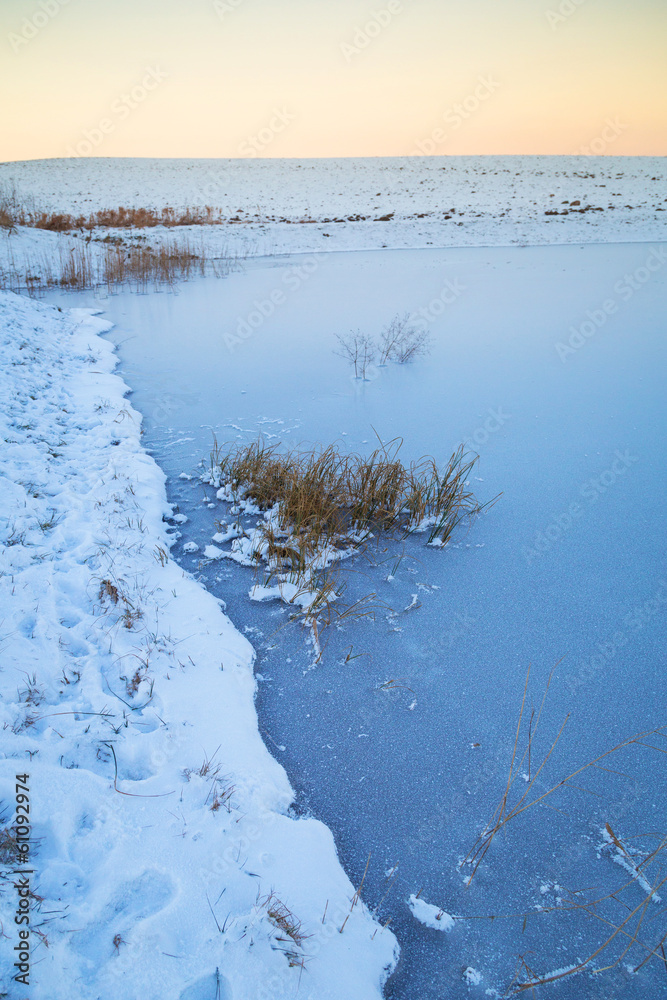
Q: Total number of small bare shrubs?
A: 2